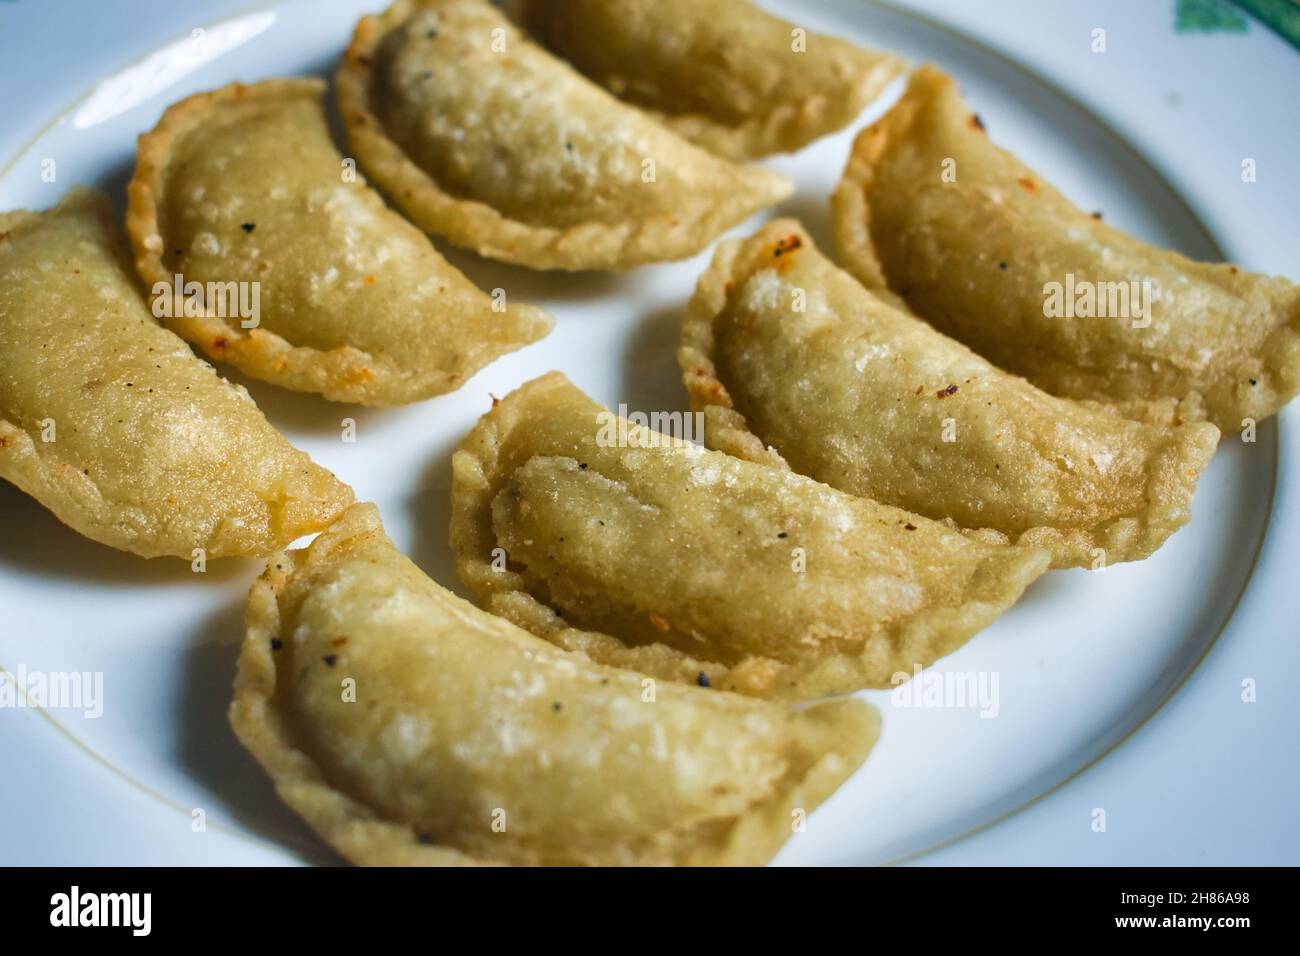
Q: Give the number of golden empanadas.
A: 8